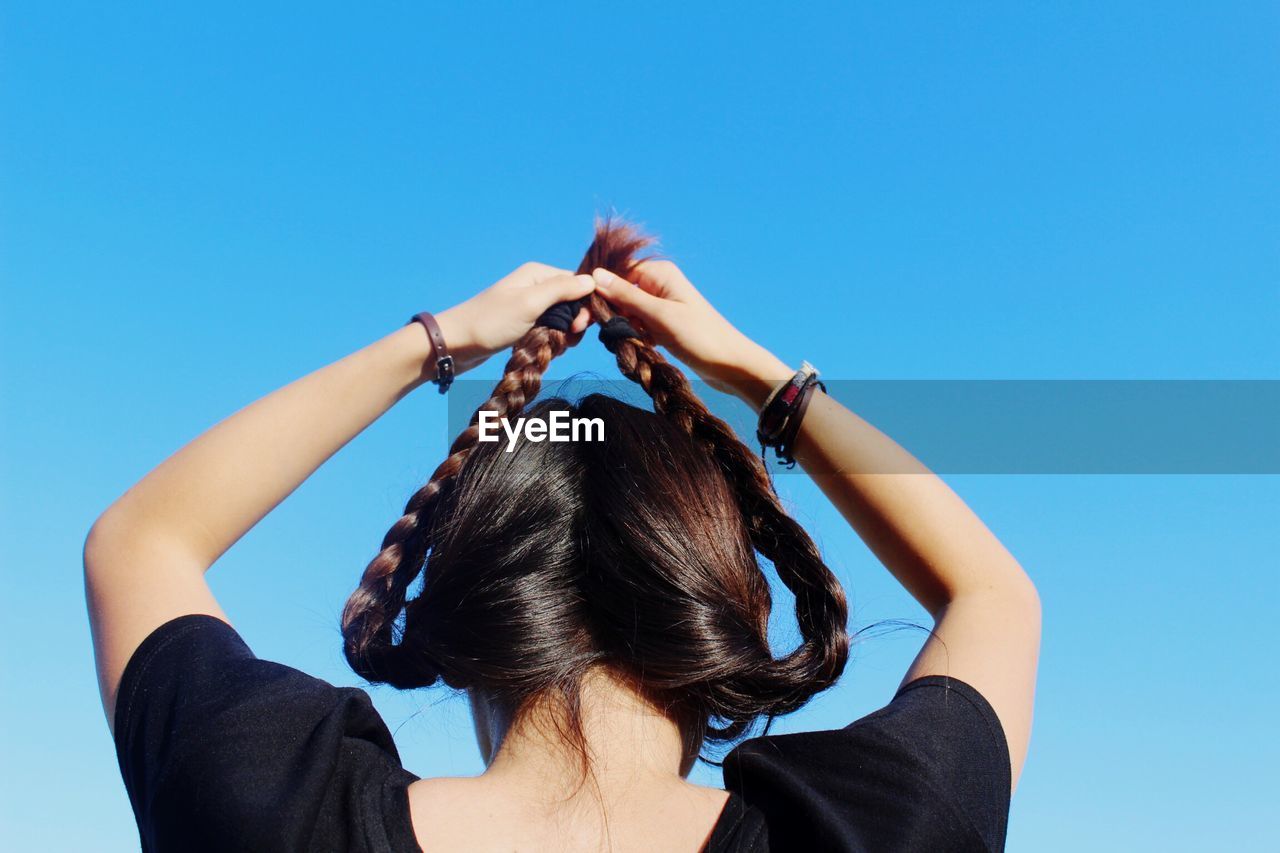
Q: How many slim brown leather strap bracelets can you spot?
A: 1